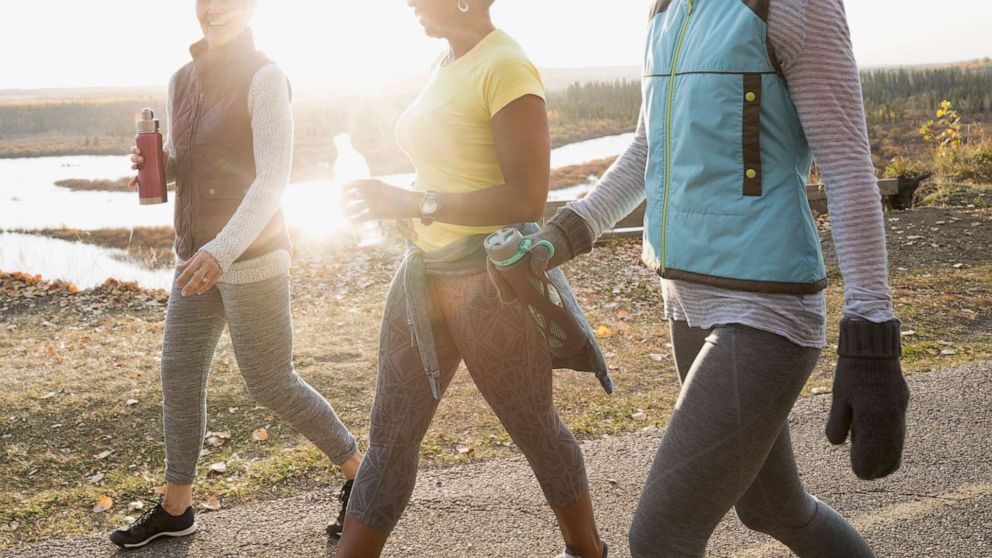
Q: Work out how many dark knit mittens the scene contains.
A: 2